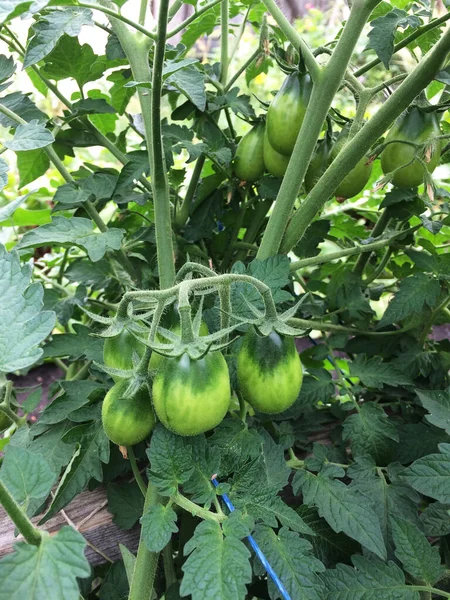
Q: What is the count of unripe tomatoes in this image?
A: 11